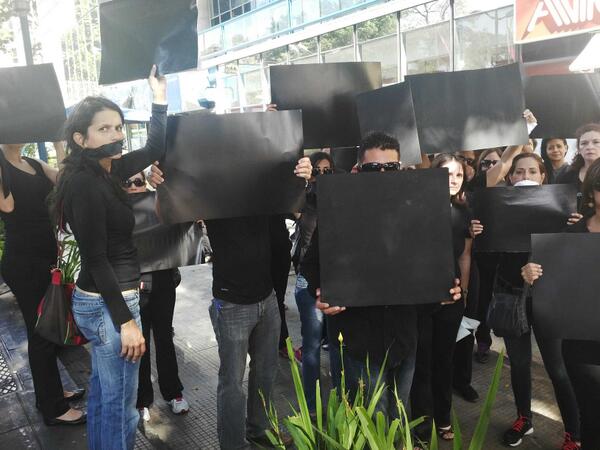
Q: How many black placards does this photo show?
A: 11